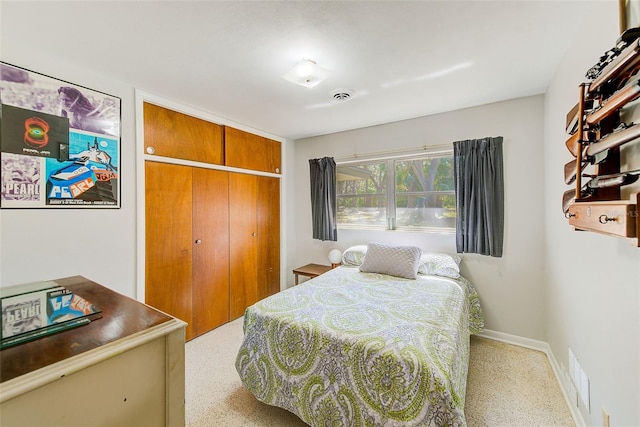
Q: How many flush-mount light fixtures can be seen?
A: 1